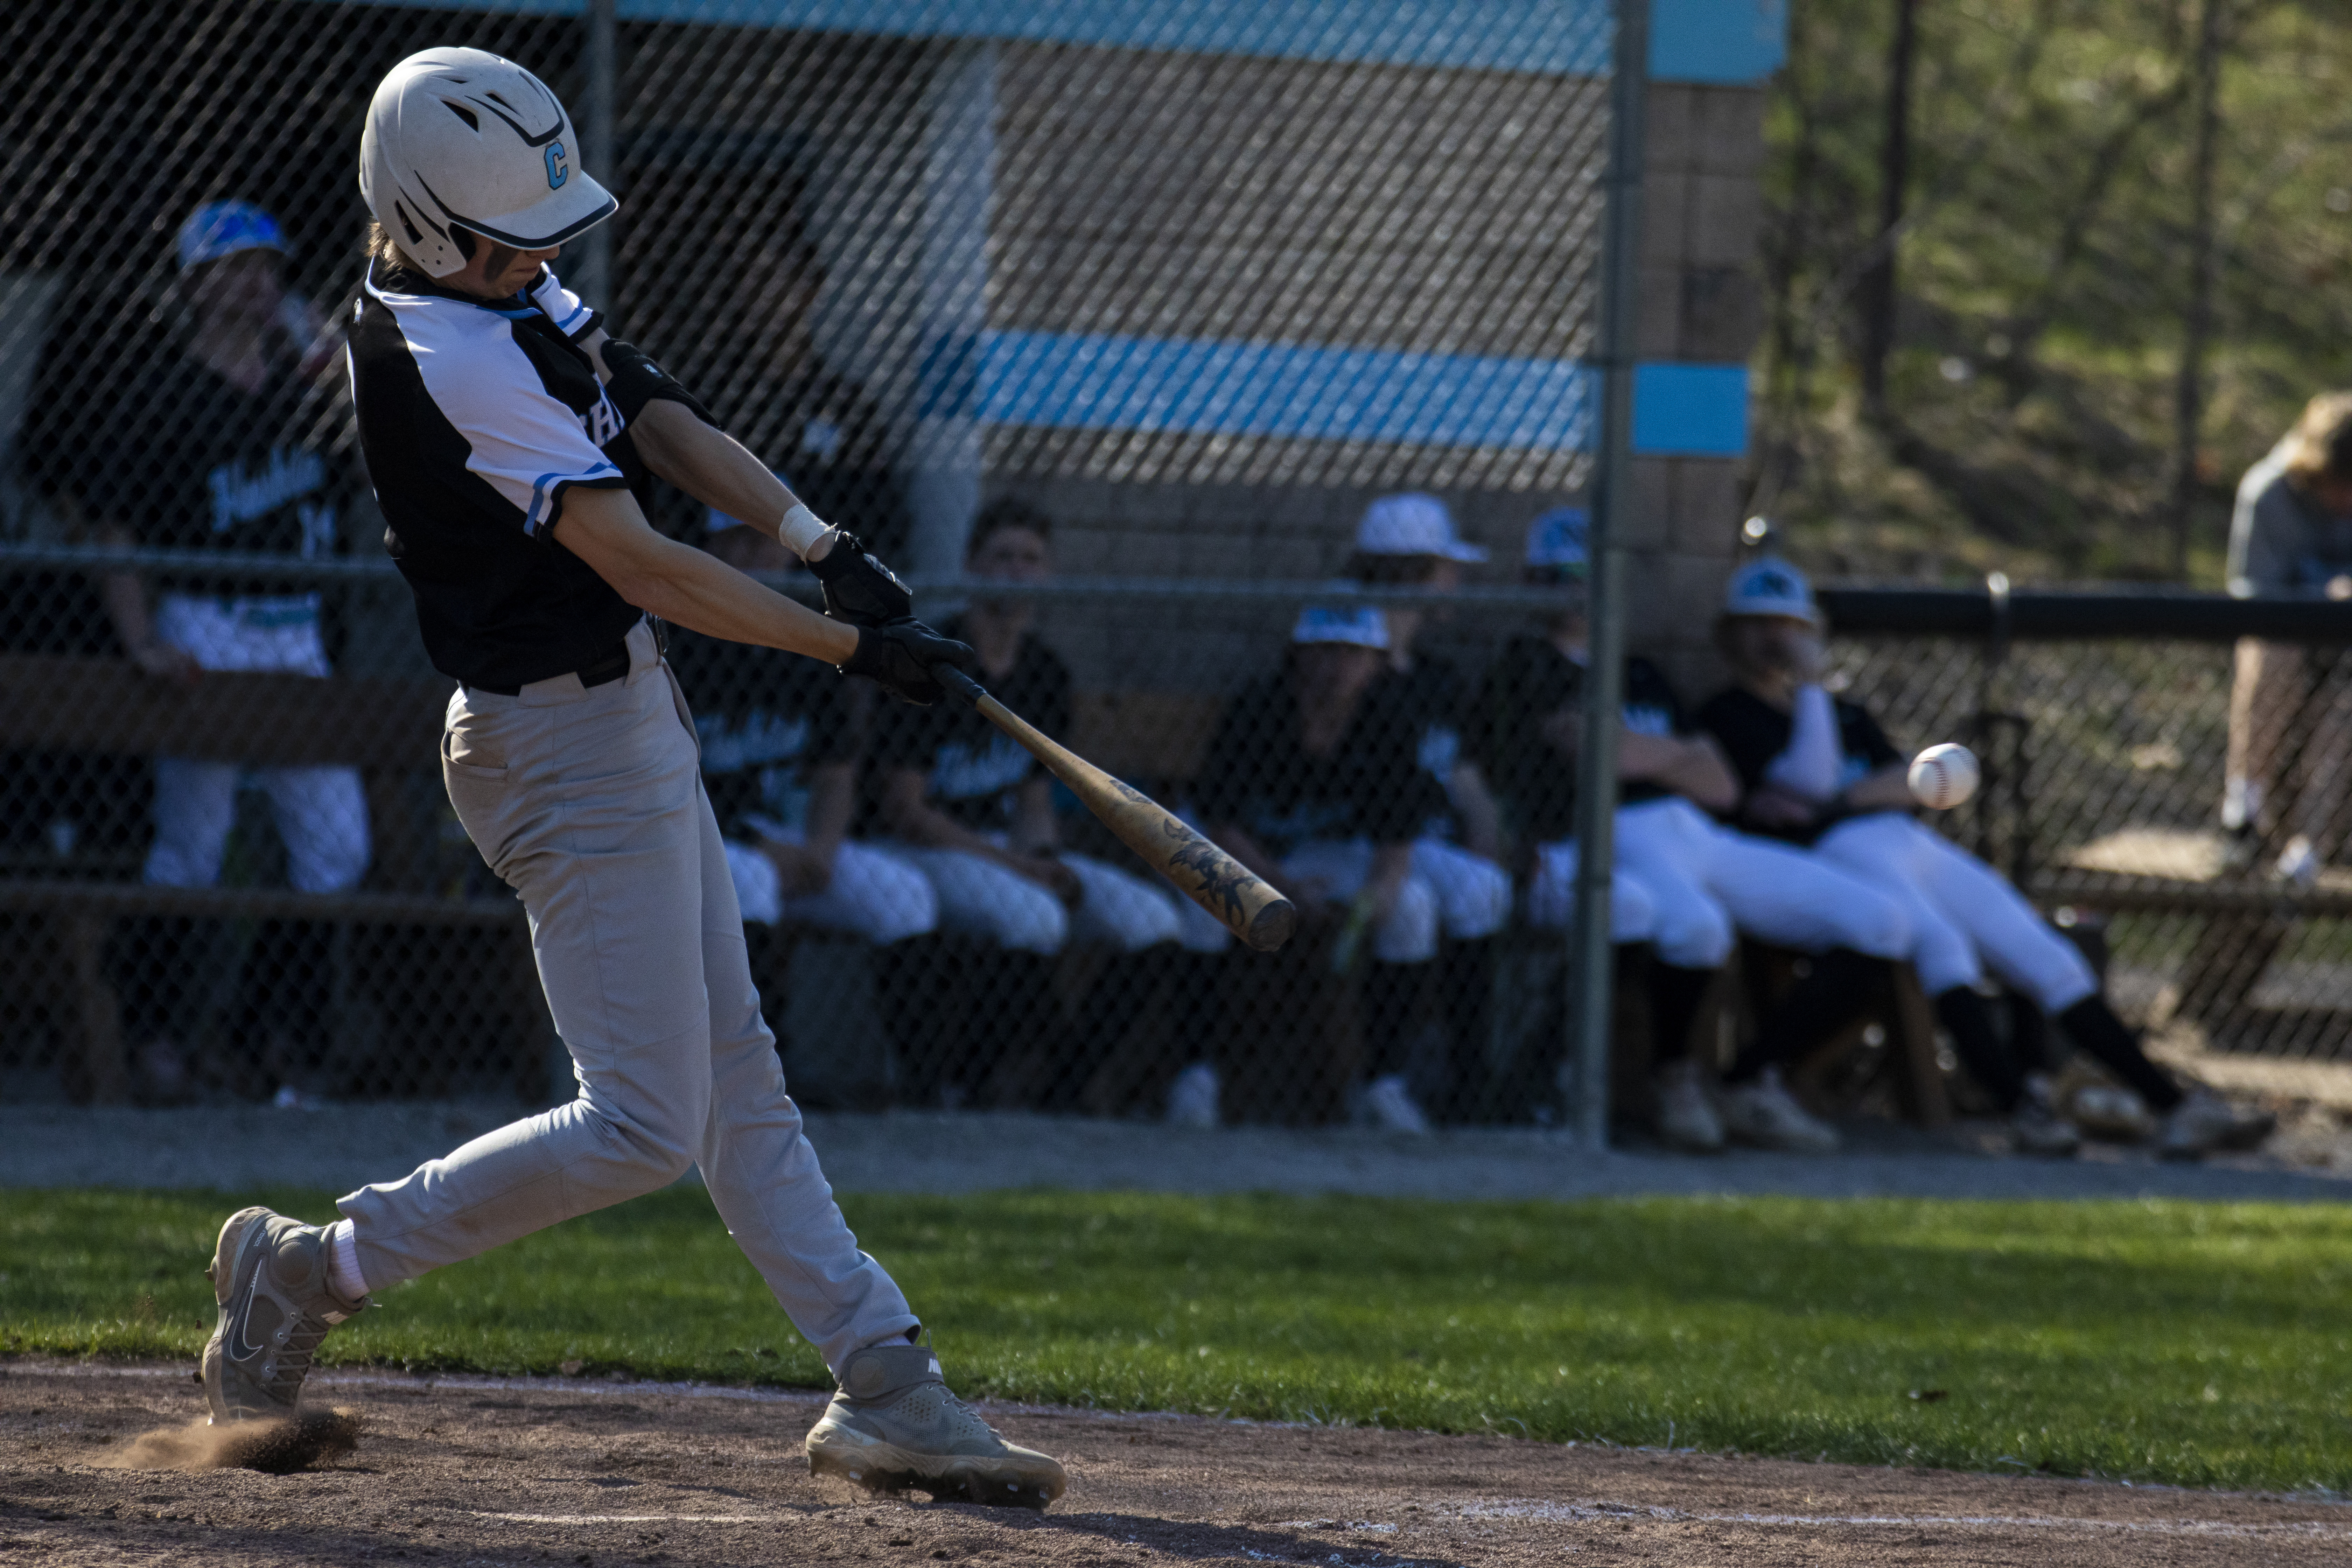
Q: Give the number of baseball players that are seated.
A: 6